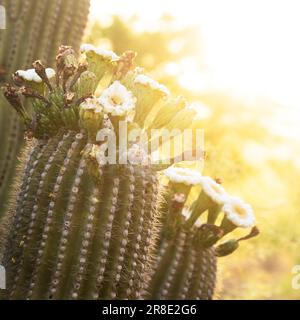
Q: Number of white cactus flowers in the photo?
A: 7